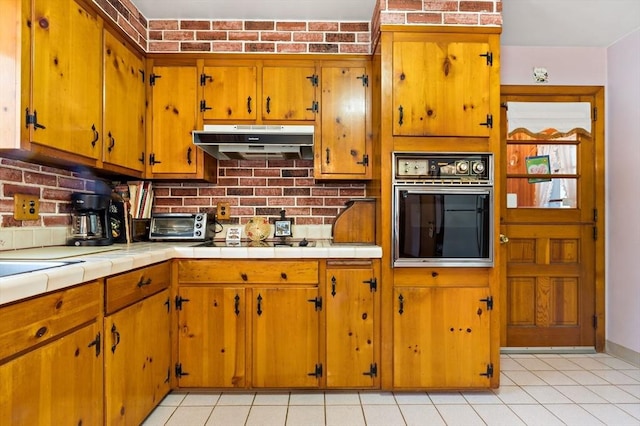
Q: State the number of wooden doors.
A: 14